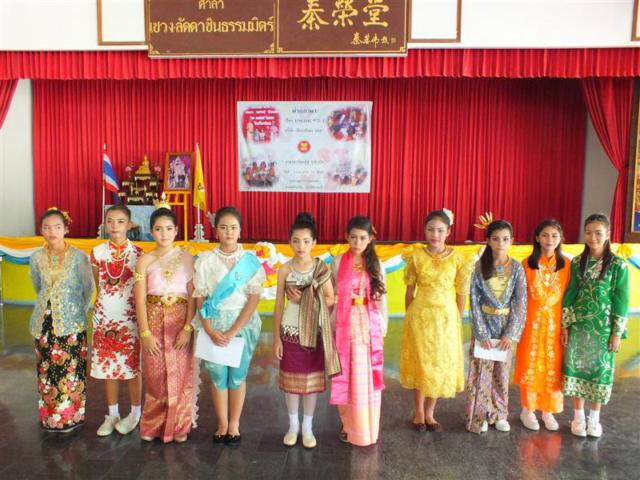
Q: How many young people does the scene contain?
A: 10